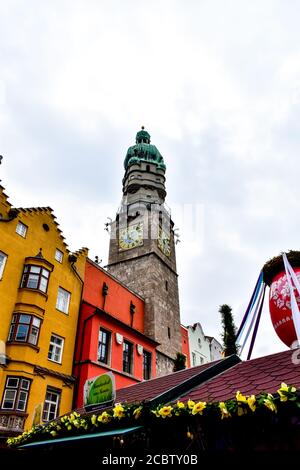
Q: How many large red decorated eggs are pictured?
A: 1